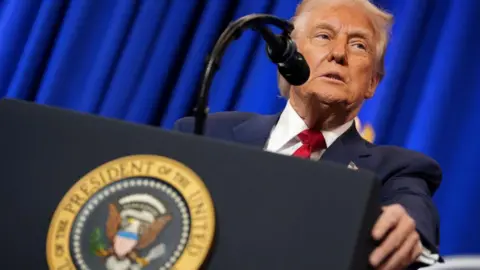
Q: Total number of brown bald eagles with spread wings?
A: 1